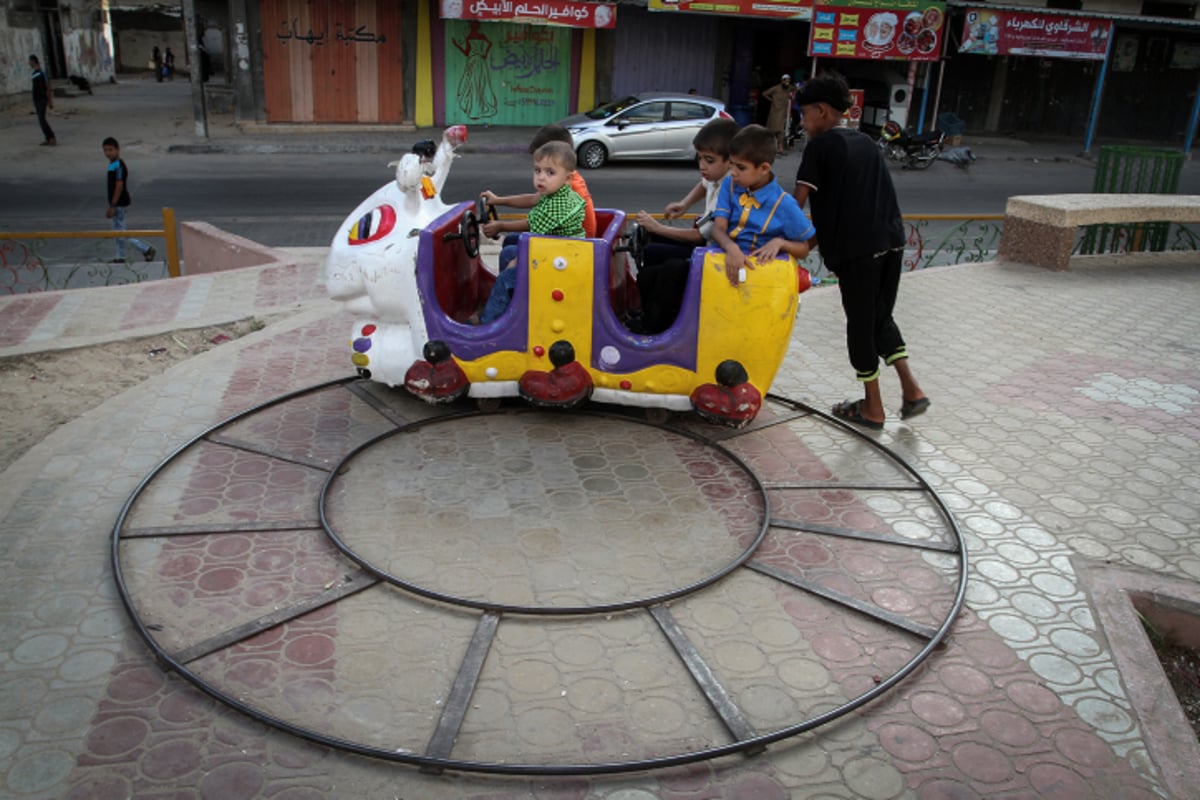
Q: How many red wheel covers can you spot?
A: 3